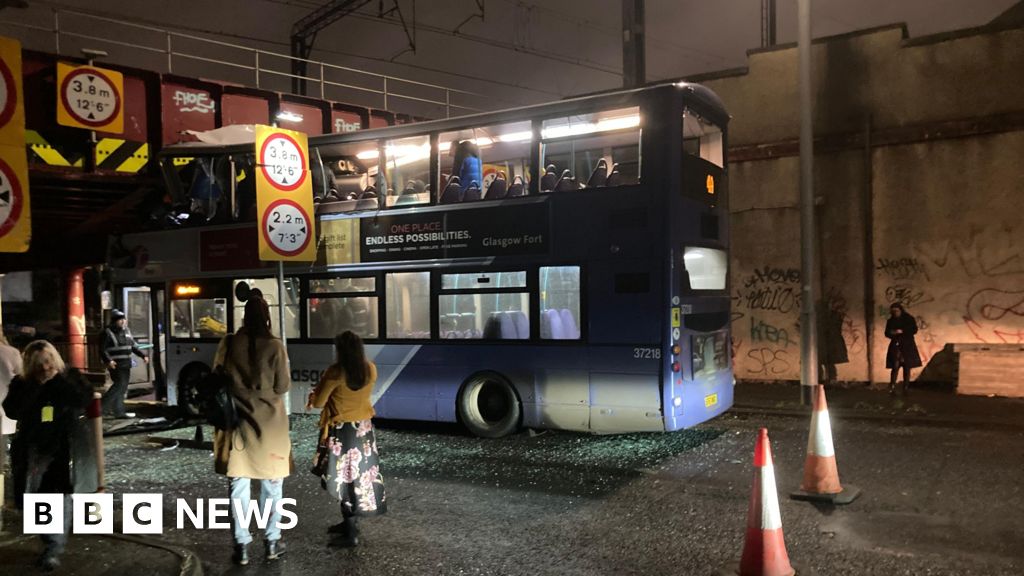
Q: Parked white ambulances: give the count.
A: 0